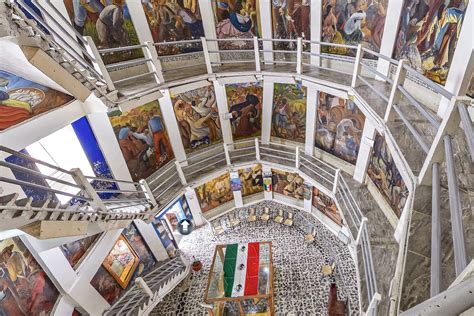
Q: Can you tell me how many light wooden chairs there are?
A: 8